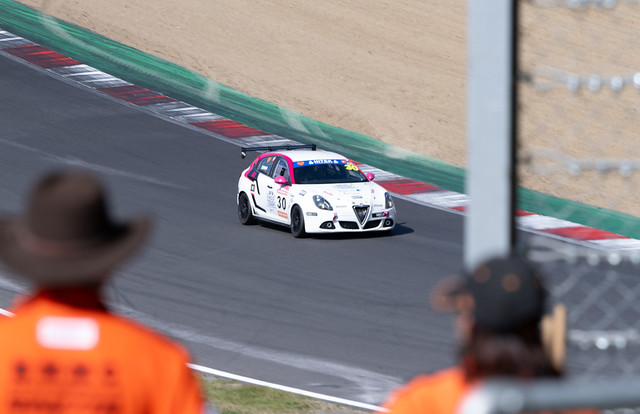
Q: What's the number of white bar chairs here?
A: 0